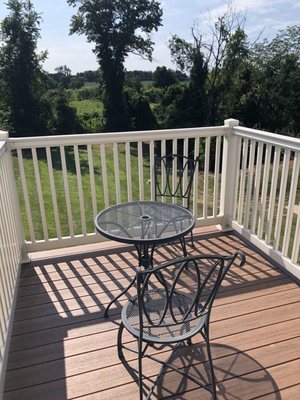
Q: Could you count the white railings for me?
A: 3